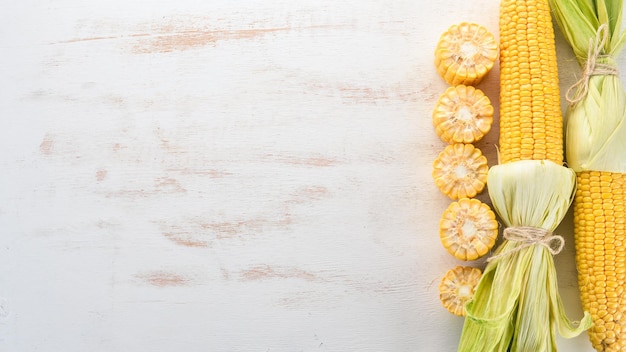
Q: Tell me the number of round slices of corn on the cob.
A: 5